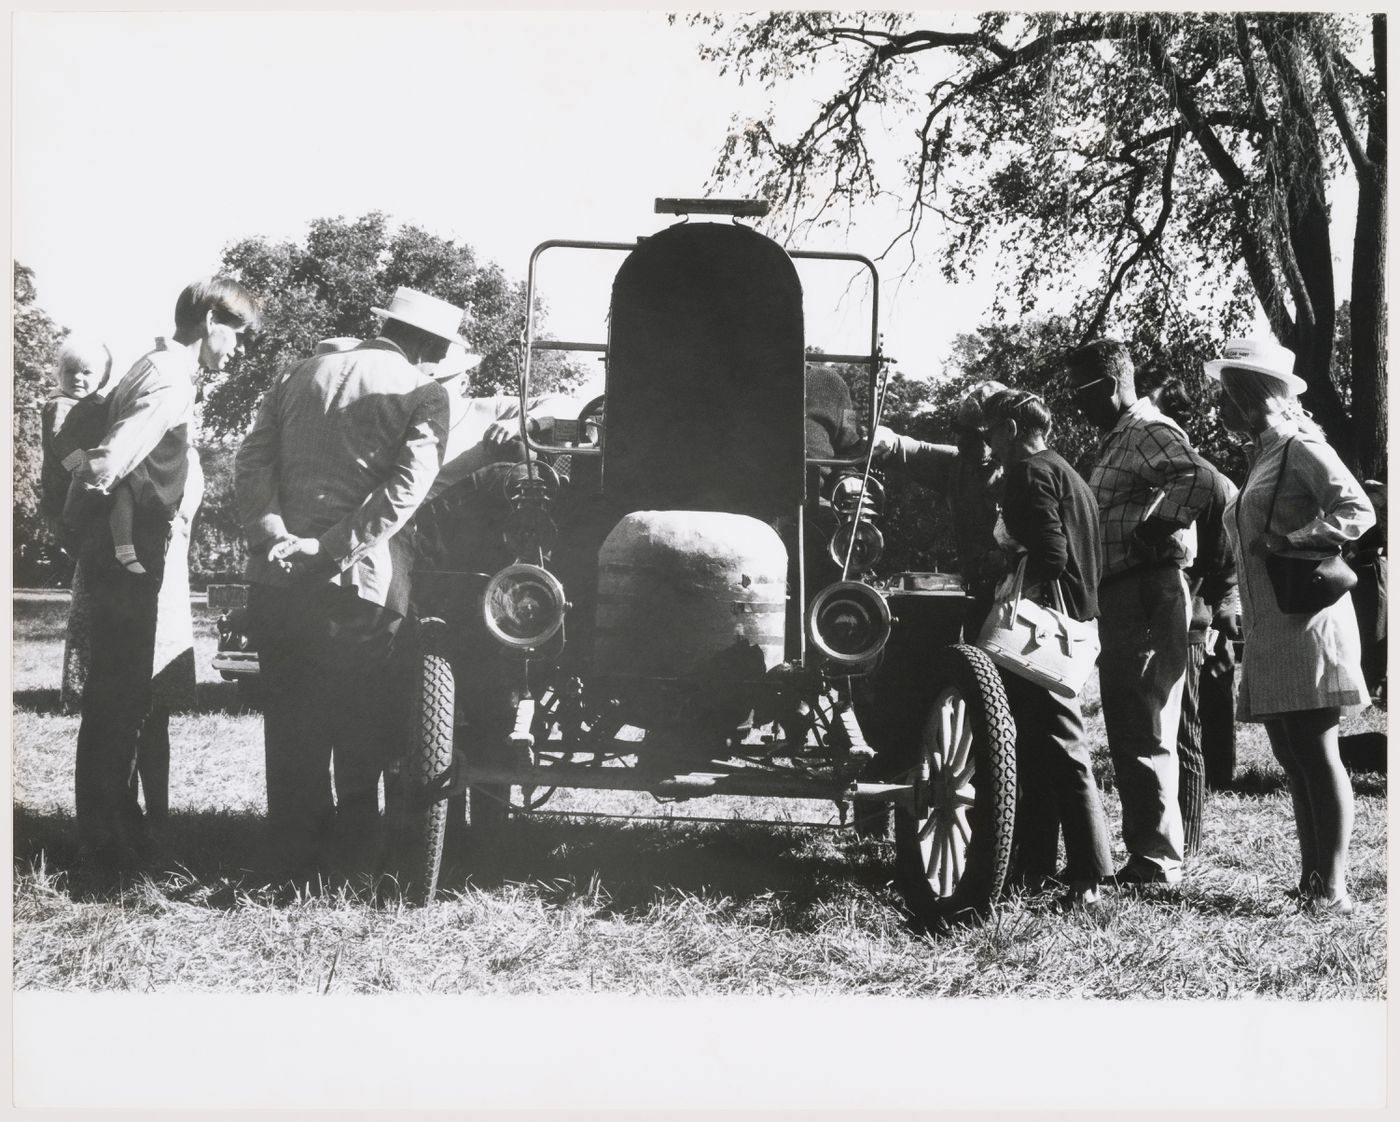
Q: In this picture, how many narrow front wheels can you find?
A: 2